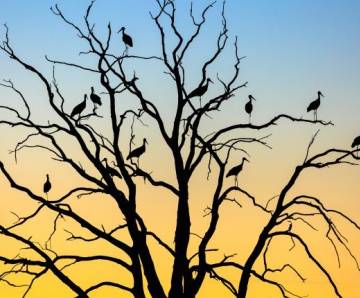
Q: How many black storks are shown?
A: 11